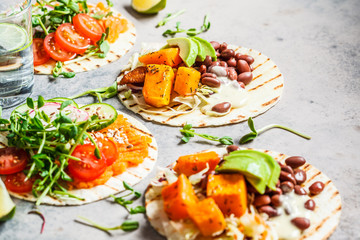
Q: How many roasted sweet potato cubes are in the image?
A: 7